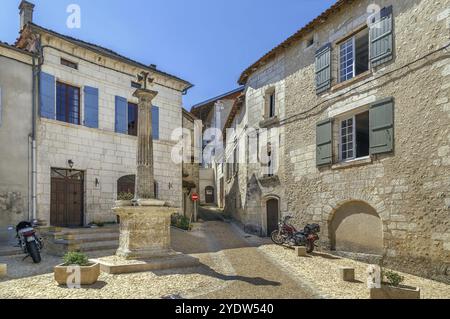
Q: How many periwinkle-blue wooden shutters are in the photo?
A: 4